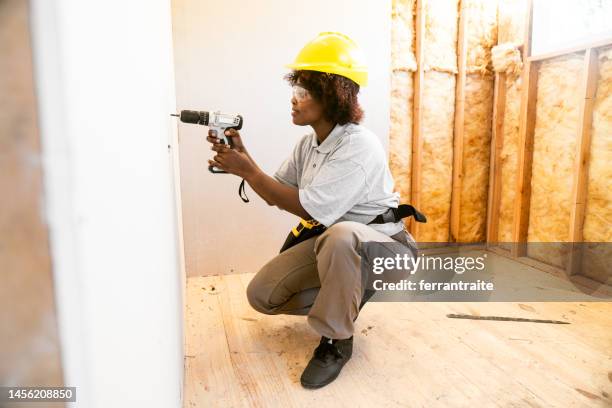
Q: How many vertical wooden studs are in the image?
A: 5